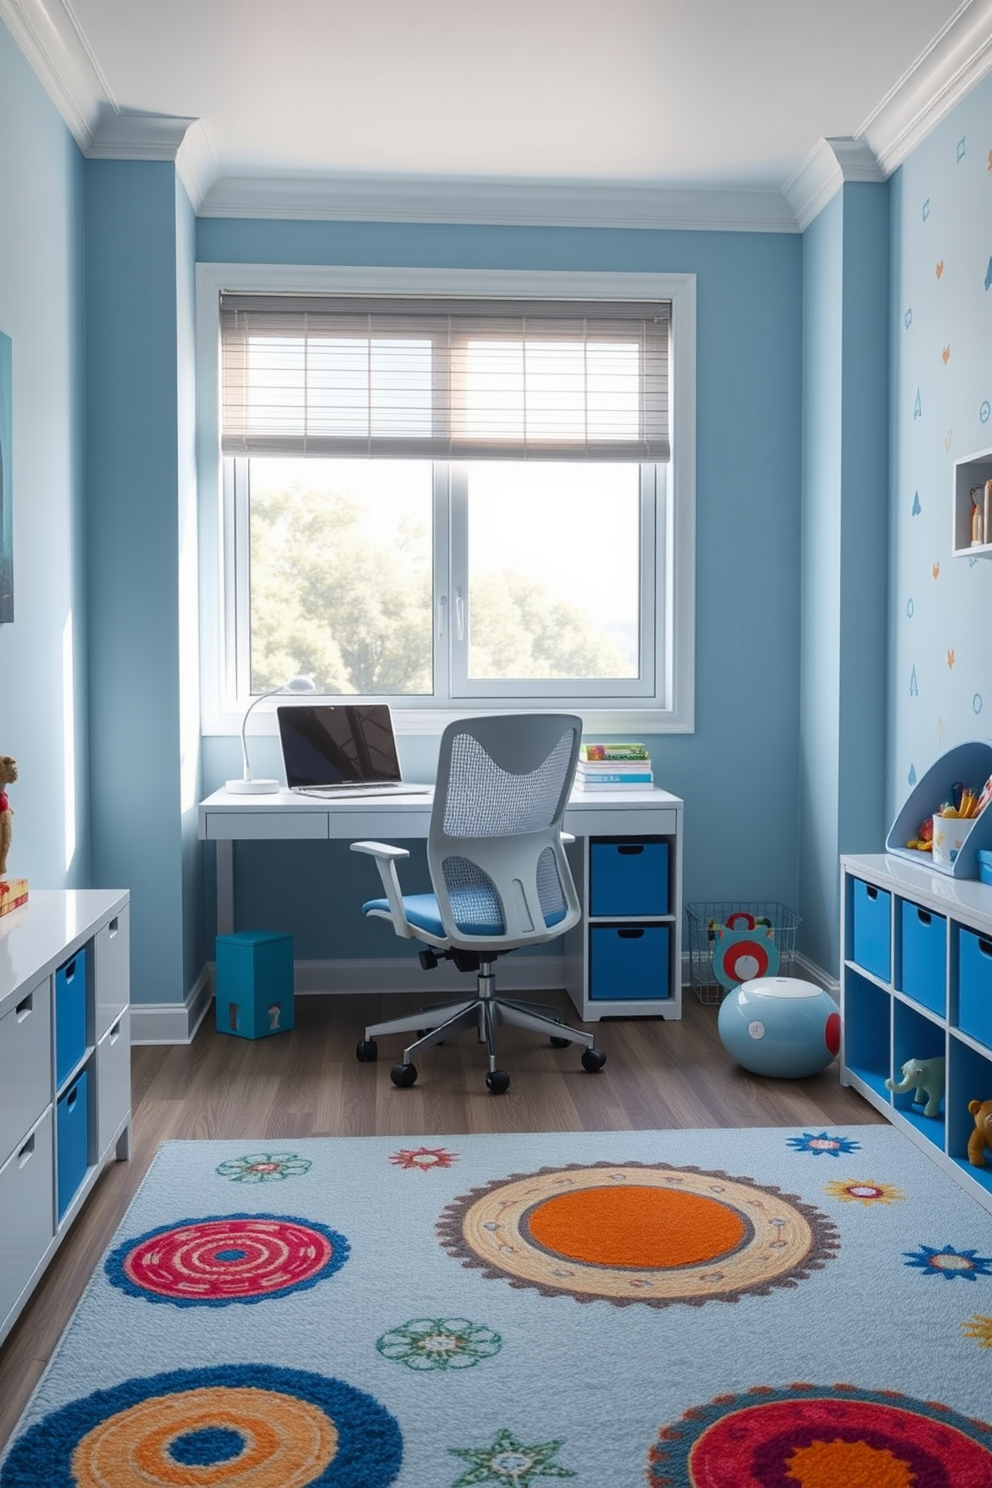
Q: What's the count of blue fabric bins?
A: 7